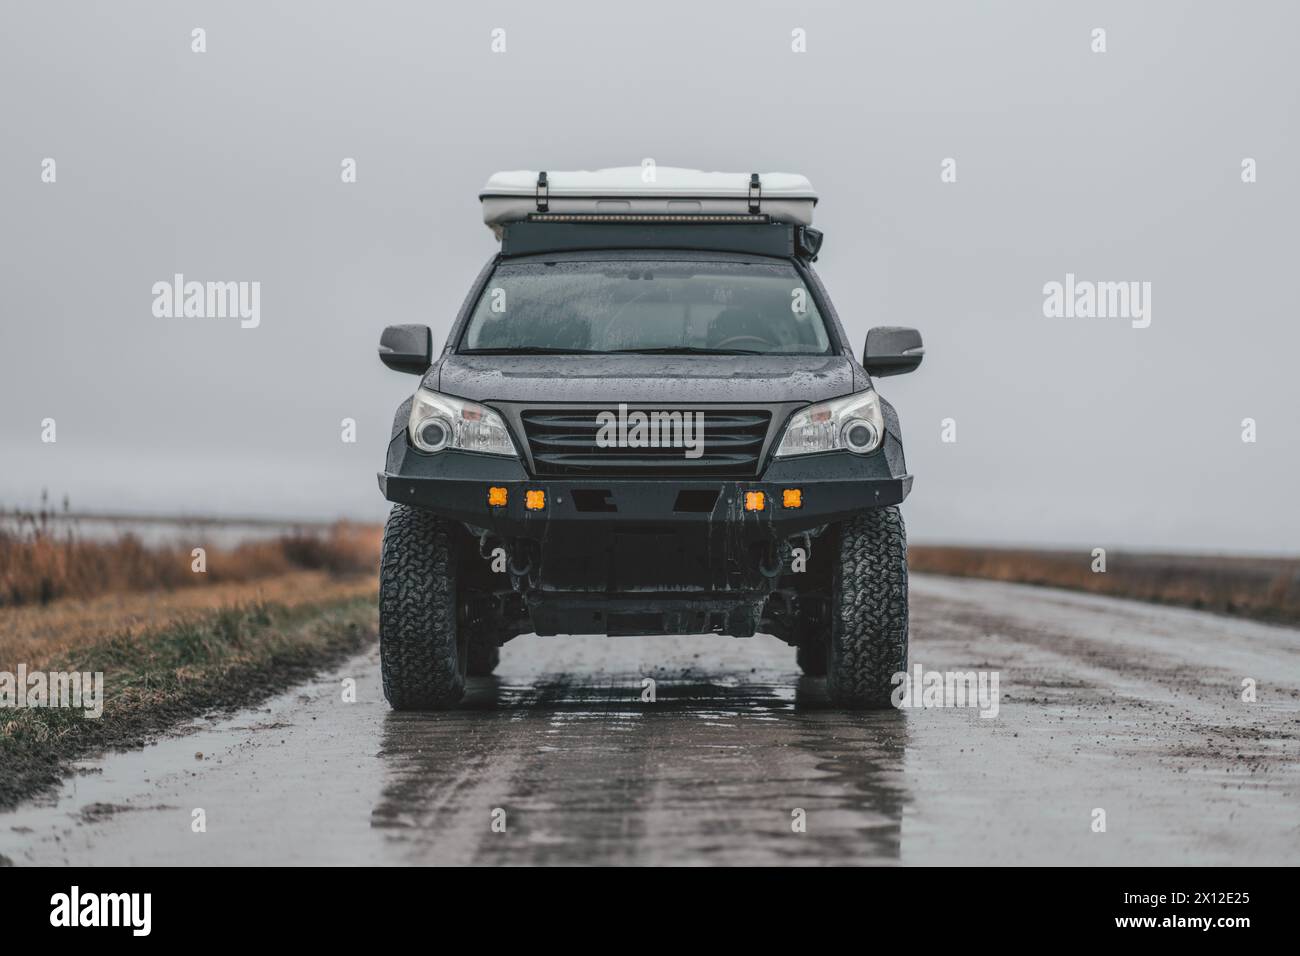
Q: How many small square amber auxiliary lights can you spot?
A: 4